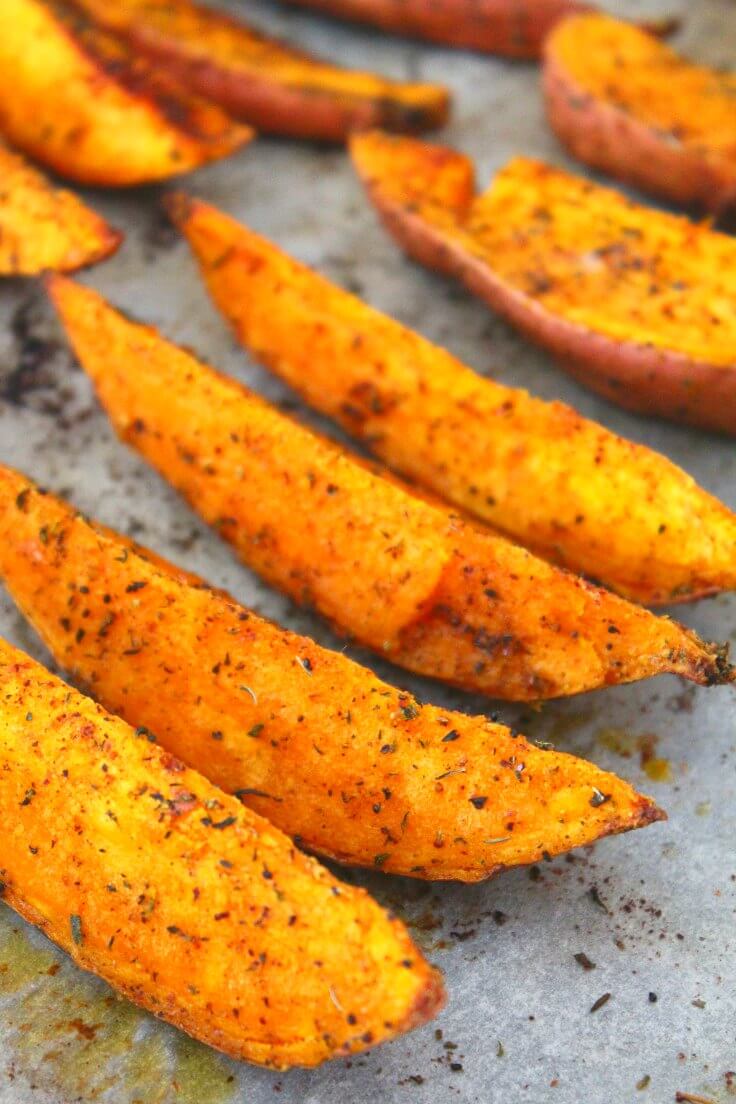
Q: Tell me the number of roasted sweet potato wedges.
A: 10